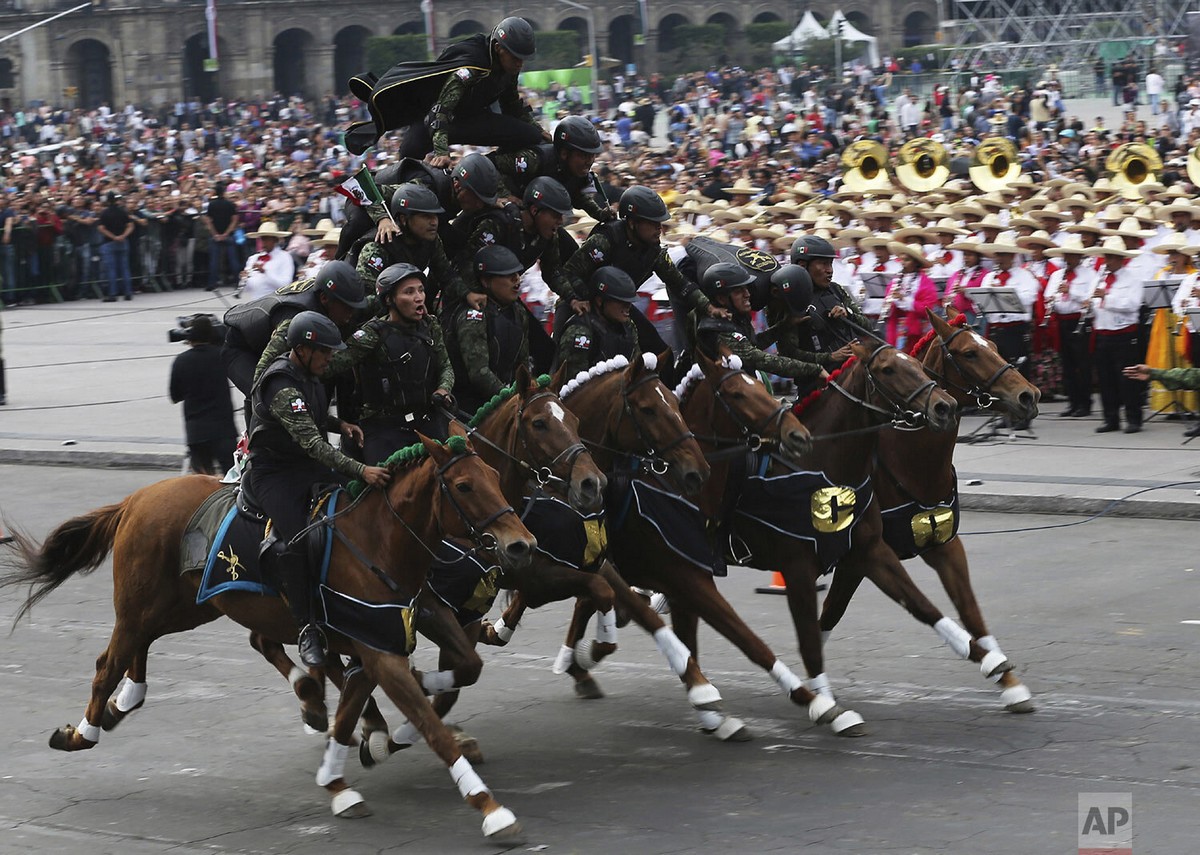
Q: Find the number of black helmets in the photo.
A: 14